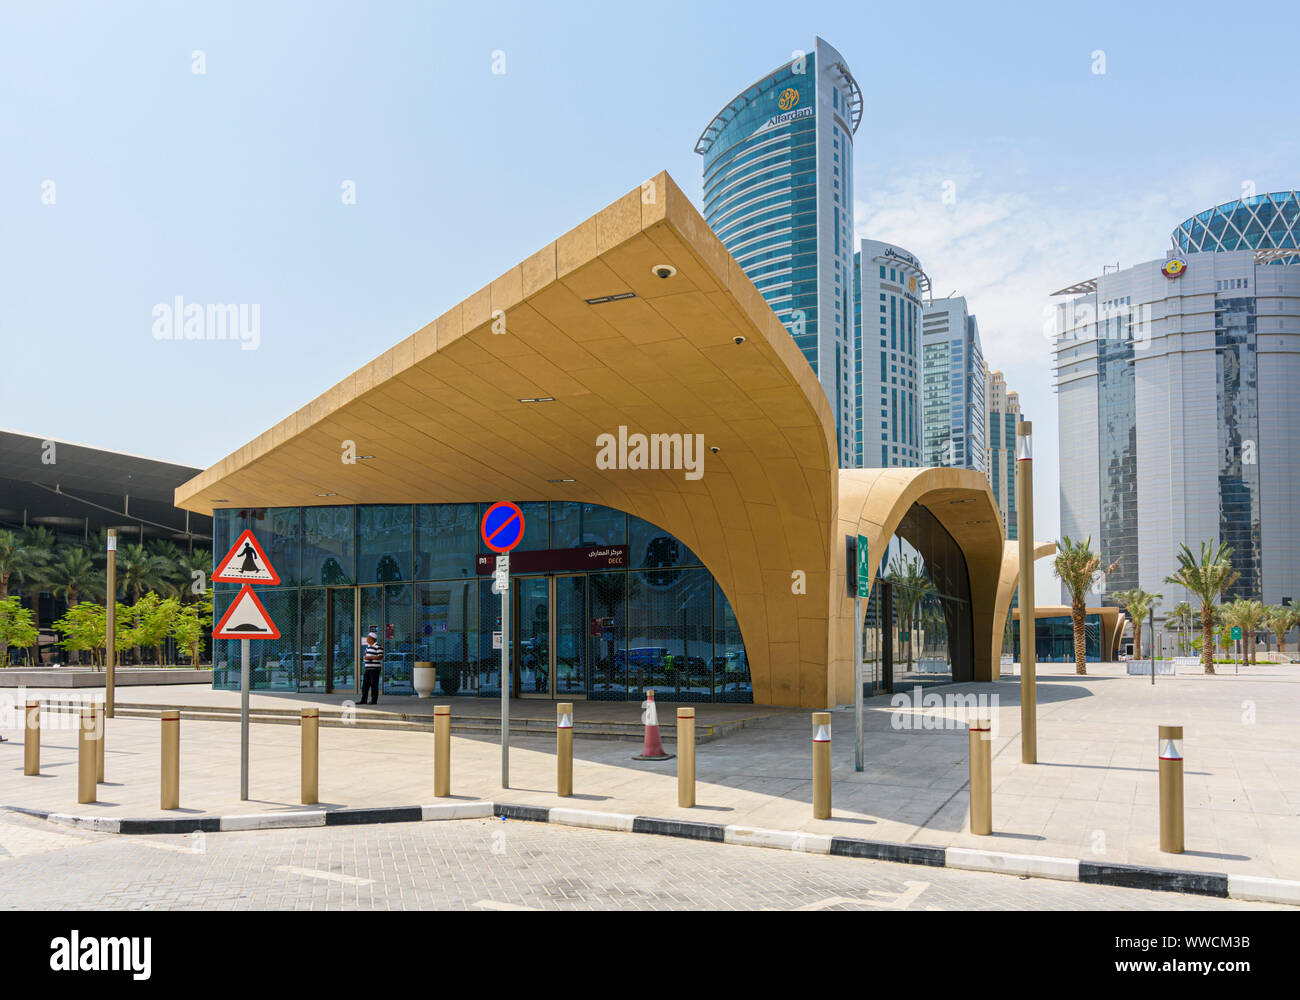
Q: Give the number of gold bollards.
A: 11